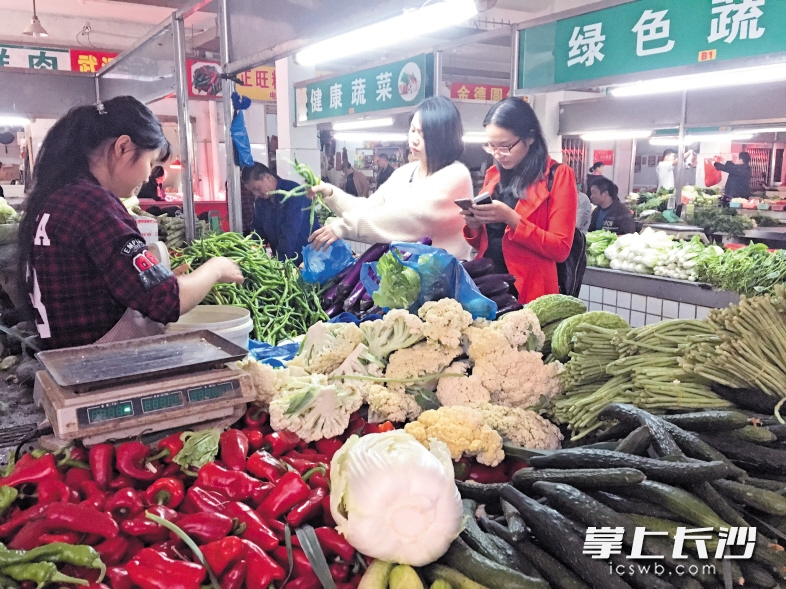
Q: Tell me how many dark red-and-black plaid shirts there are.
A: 1